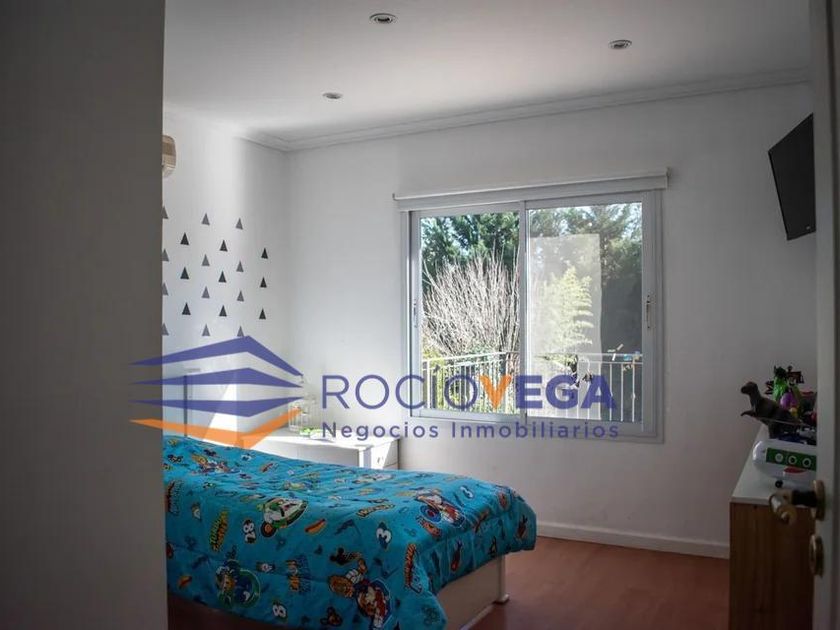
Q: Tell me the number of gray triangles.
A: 12